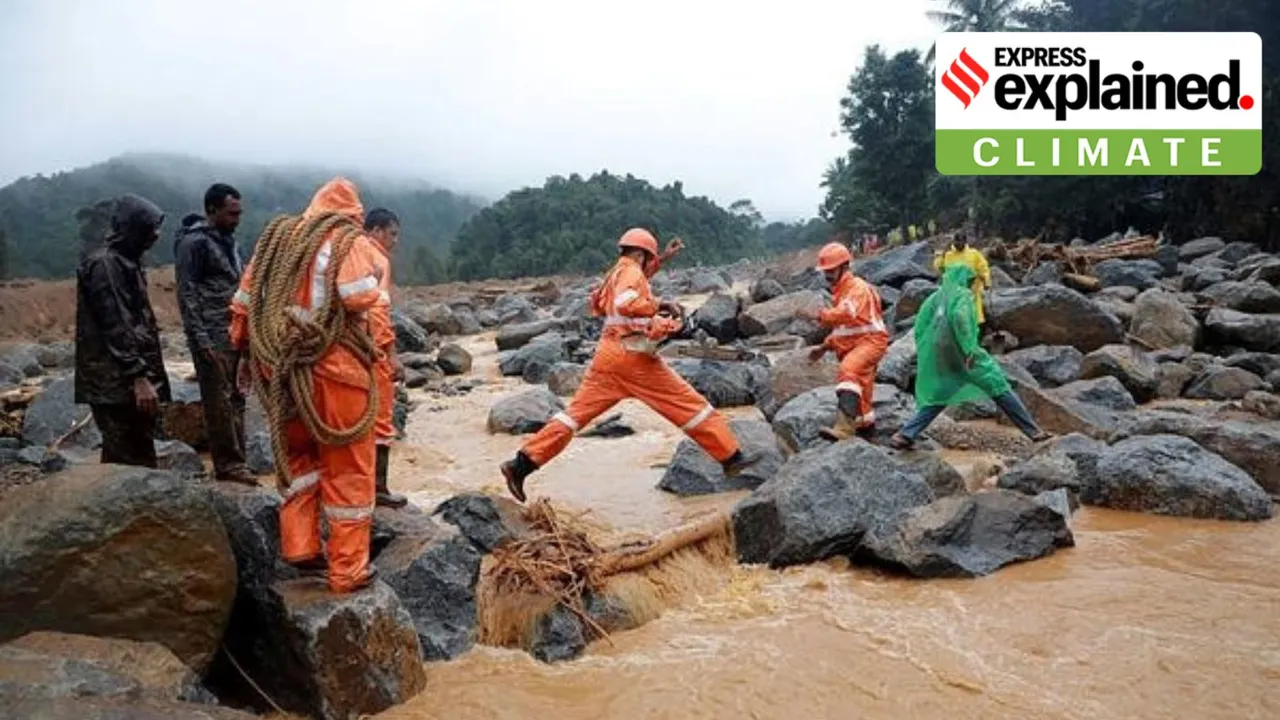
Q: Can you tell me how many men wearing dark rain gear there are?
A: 2